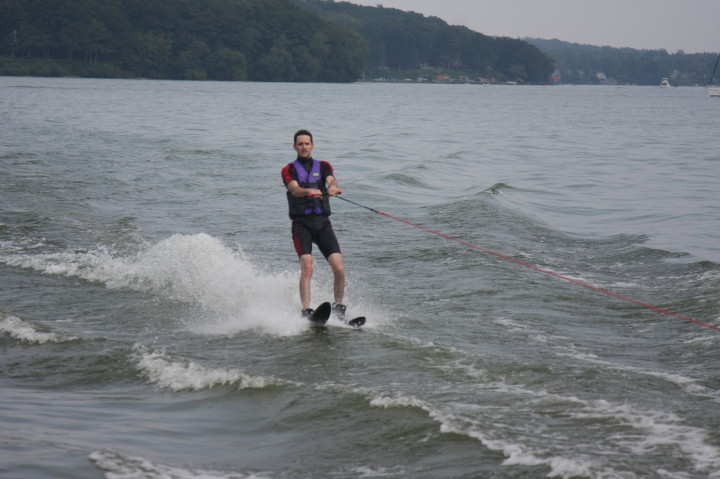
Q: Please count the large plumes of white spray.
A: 1